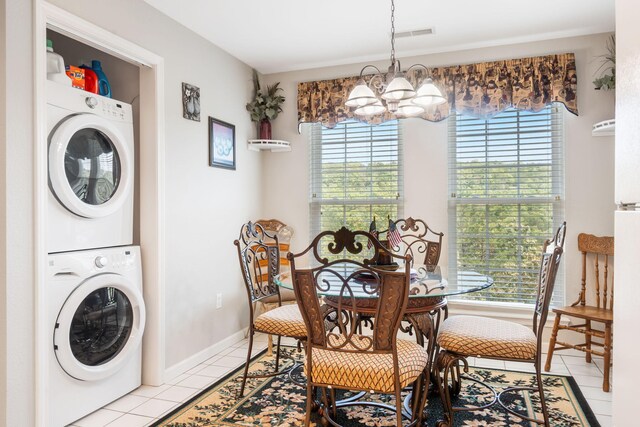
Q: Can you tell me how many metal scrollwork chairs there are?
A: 4